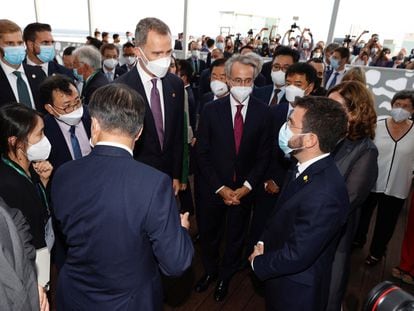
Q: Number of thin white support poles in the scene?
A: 4